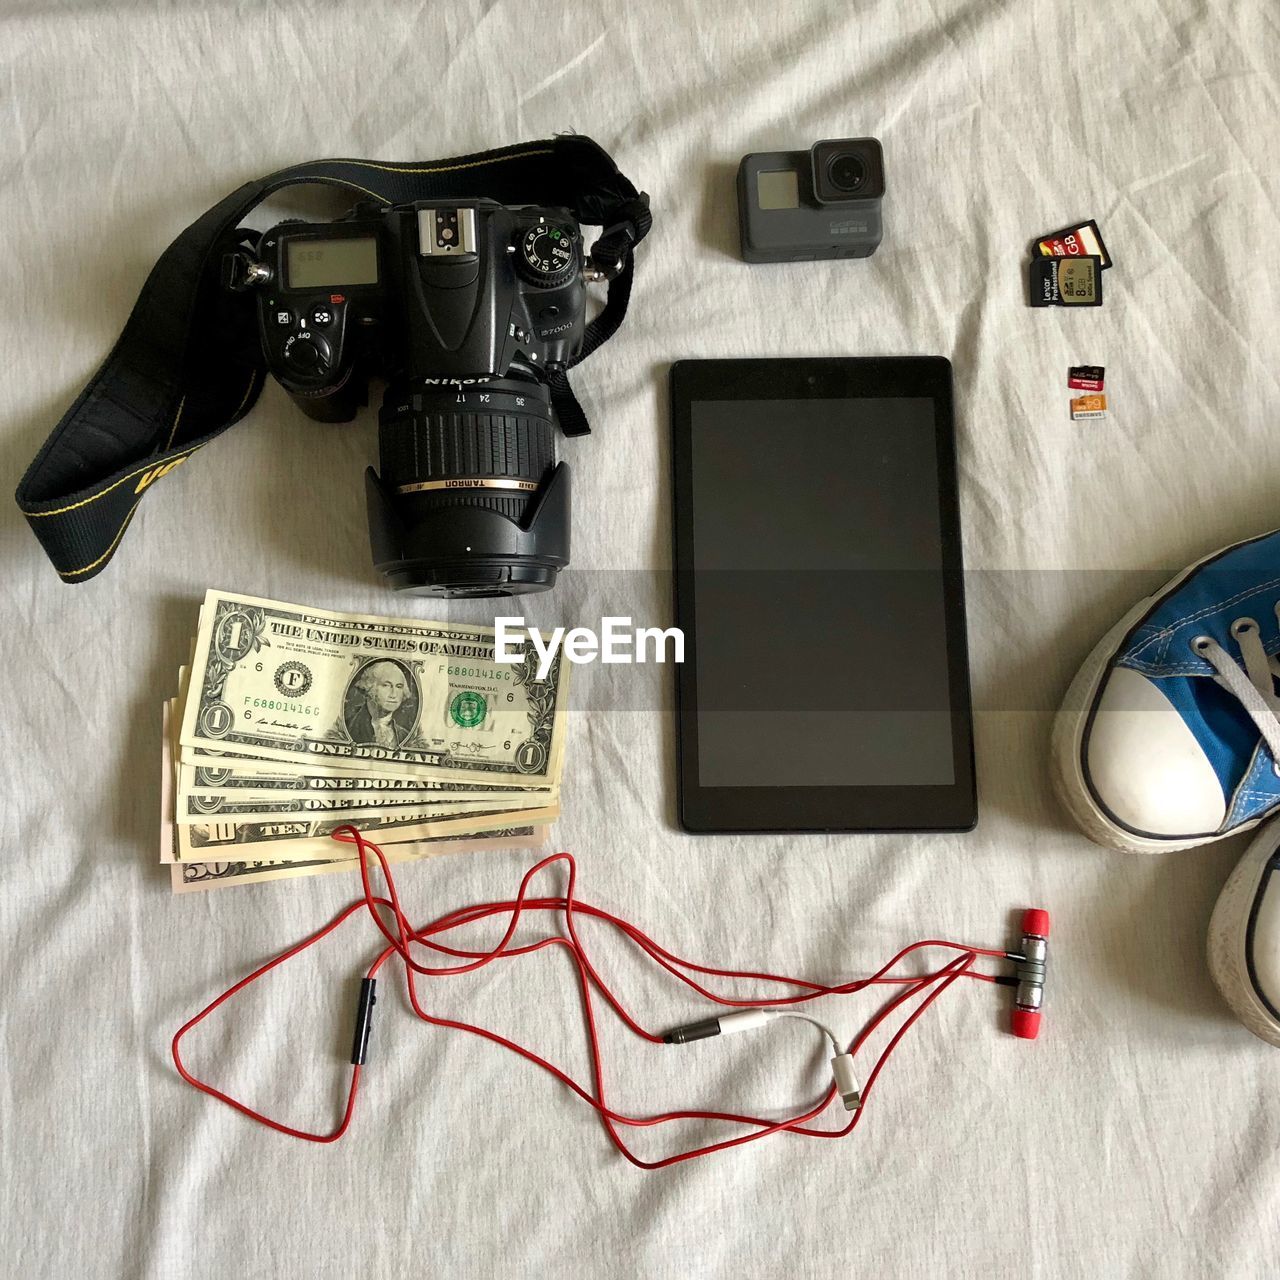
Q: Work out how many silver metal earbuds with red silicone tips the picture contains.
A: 2